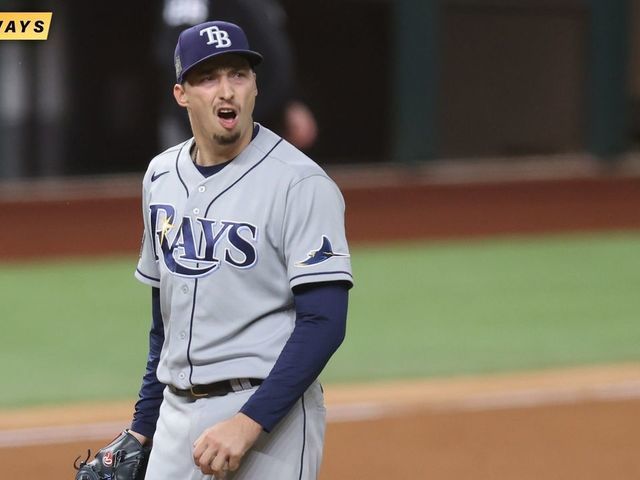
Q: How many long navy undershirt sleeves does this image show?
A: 2